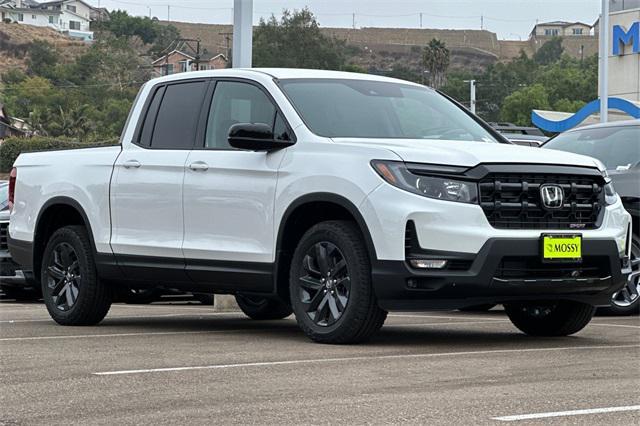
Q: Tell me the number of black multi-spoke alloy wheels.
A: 2